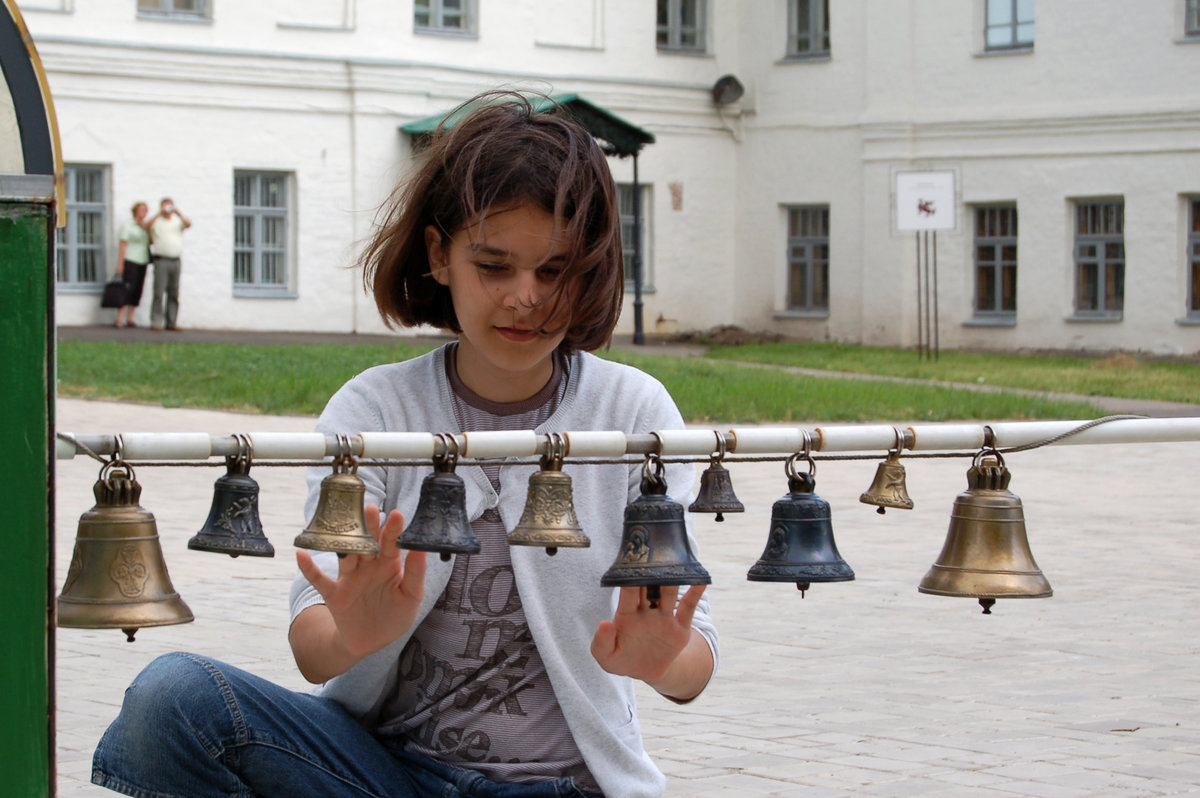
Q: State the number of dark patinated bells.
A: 5